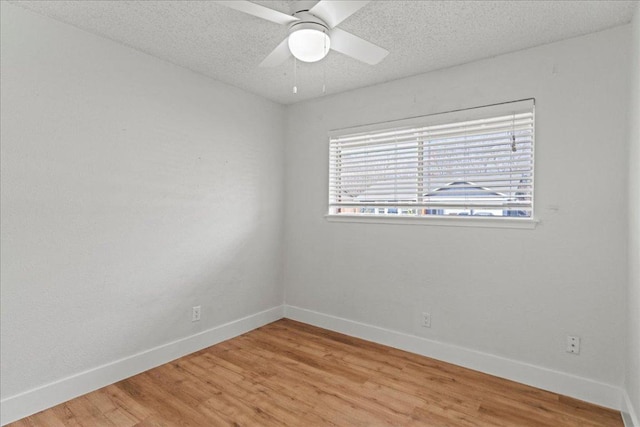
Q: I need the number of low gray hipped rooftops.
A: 1